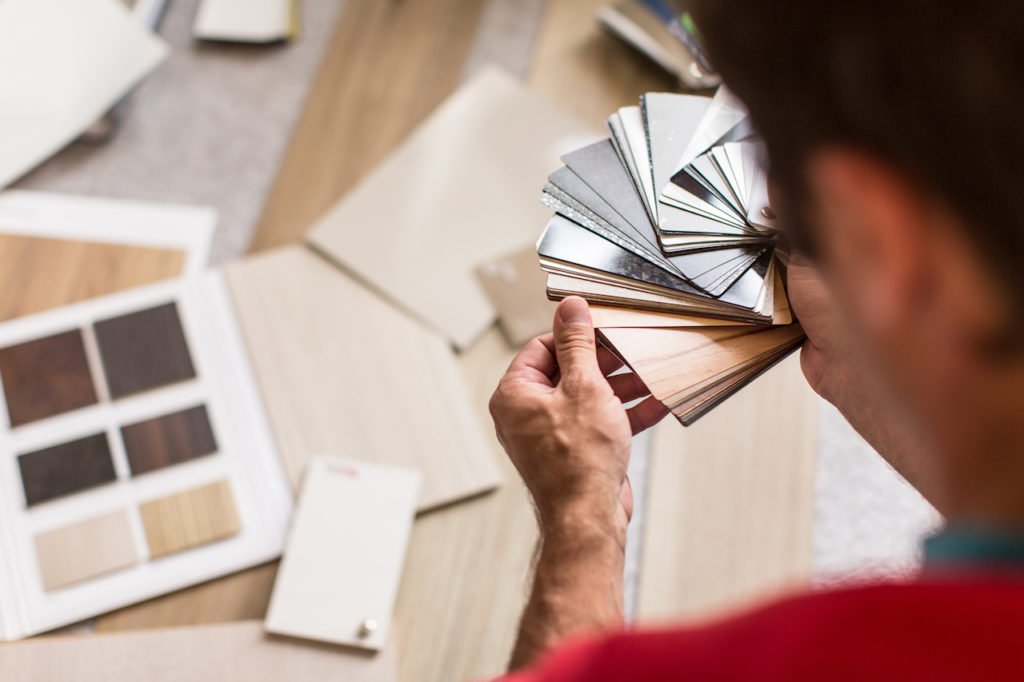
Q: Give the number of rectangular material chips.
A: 6